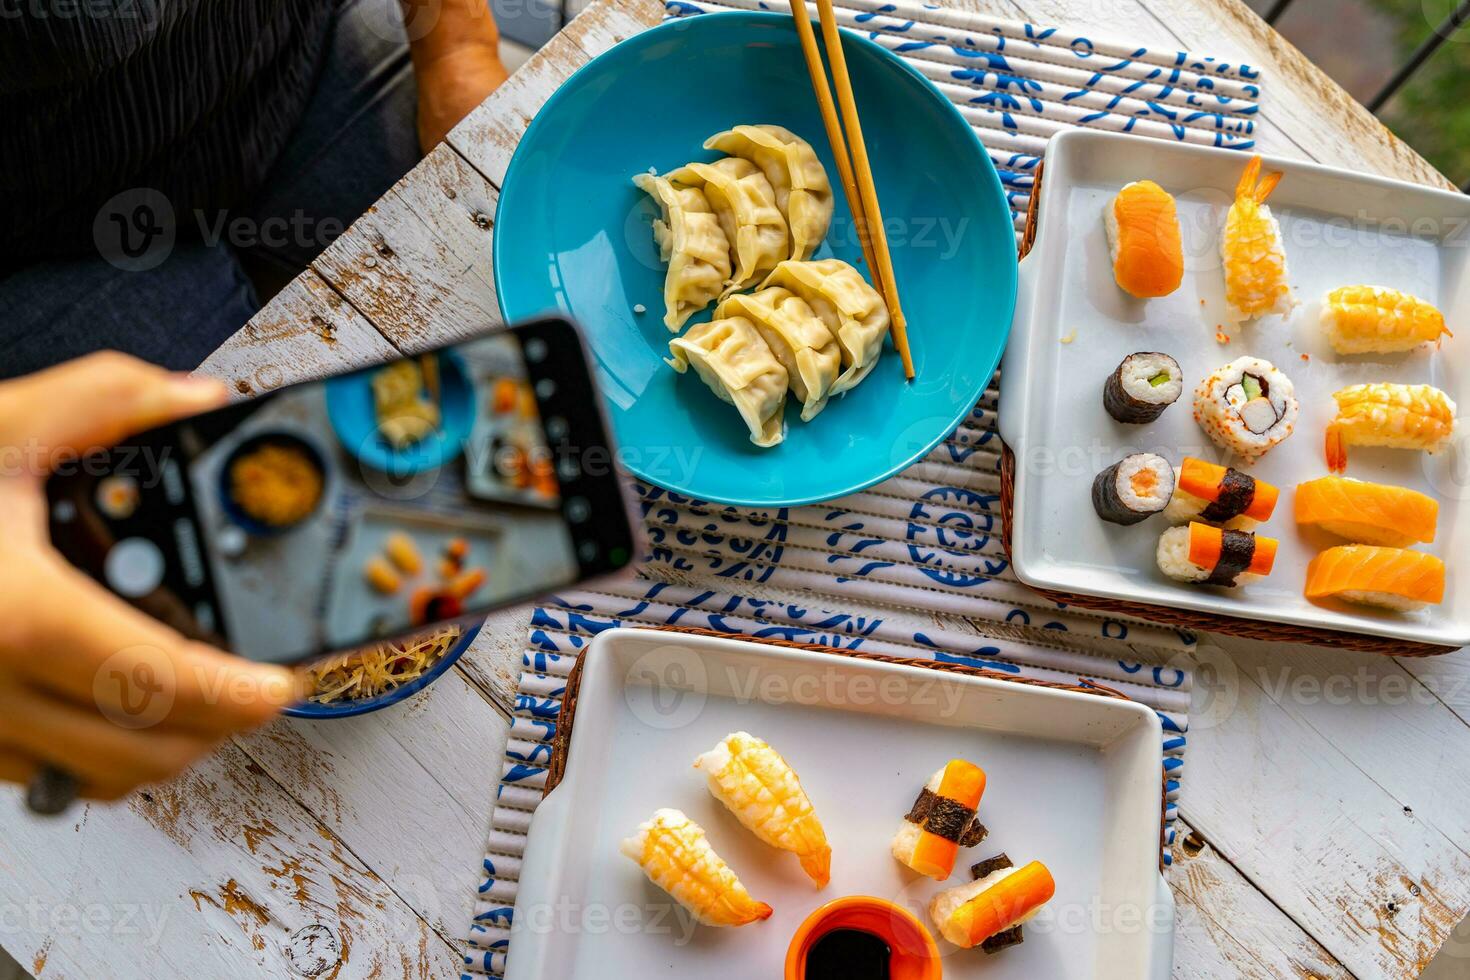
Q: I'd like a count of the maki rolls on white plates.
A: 3